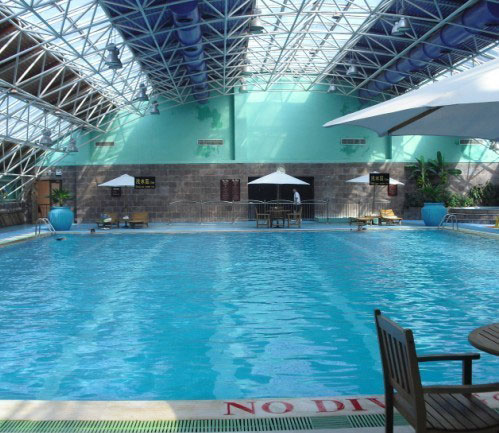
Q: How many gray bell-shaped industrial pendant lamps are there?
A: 11